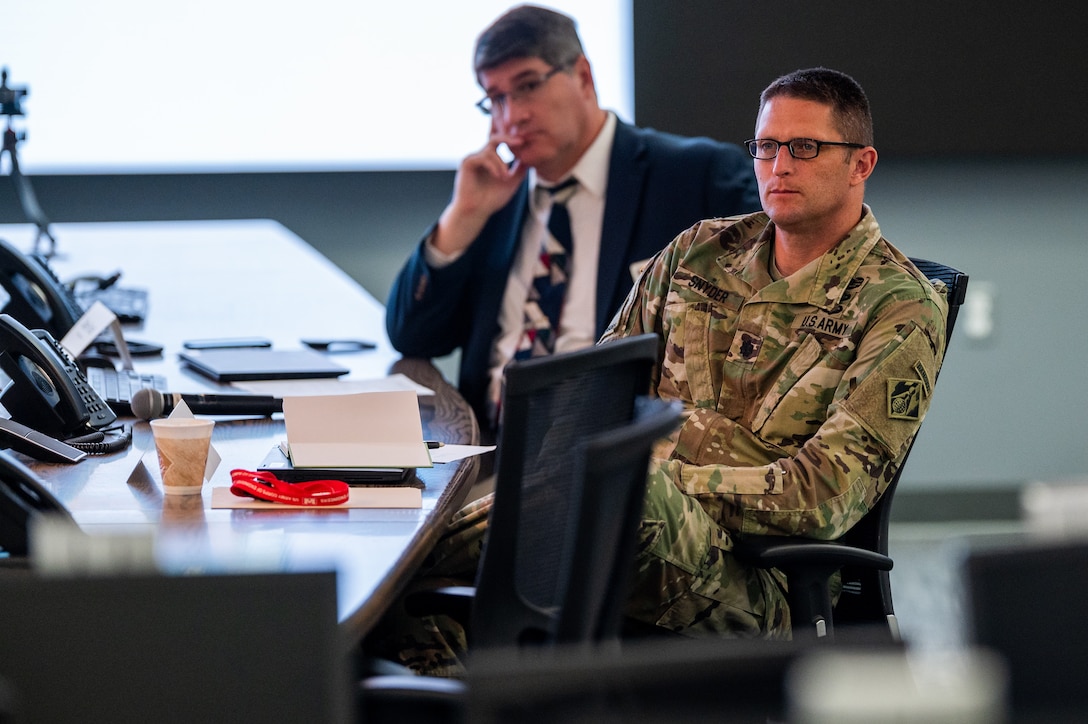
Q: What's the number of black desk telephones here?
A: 3